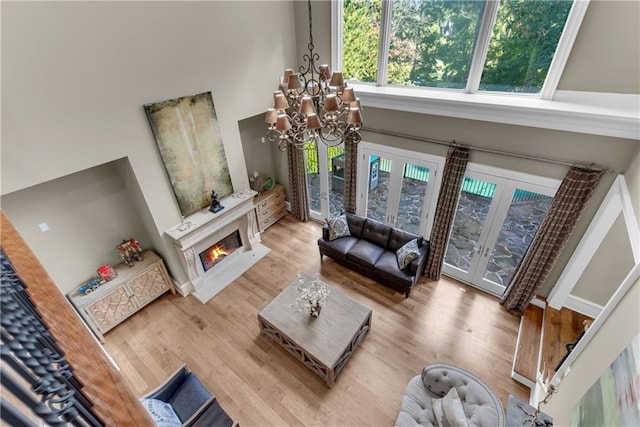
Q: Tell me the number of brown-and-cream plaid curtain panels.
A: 4